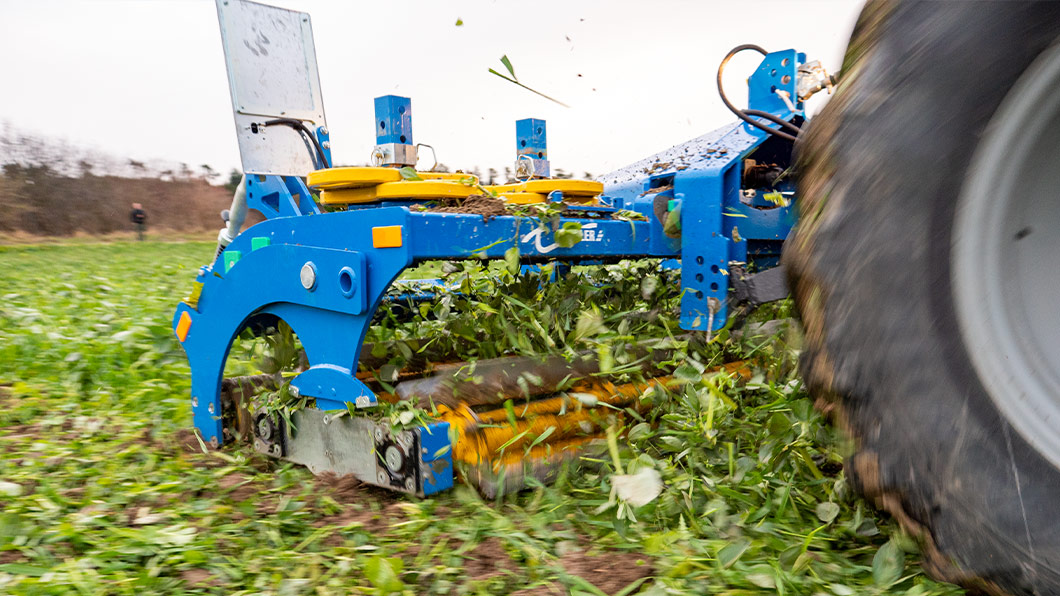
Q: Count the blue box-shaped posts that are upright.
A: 2